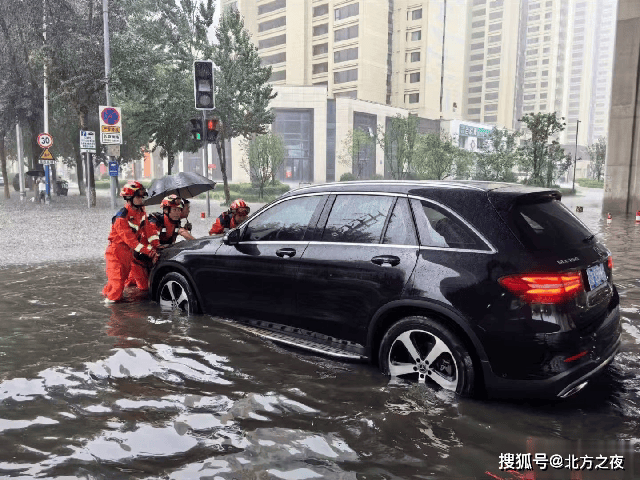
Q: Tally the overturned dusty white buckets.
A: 0